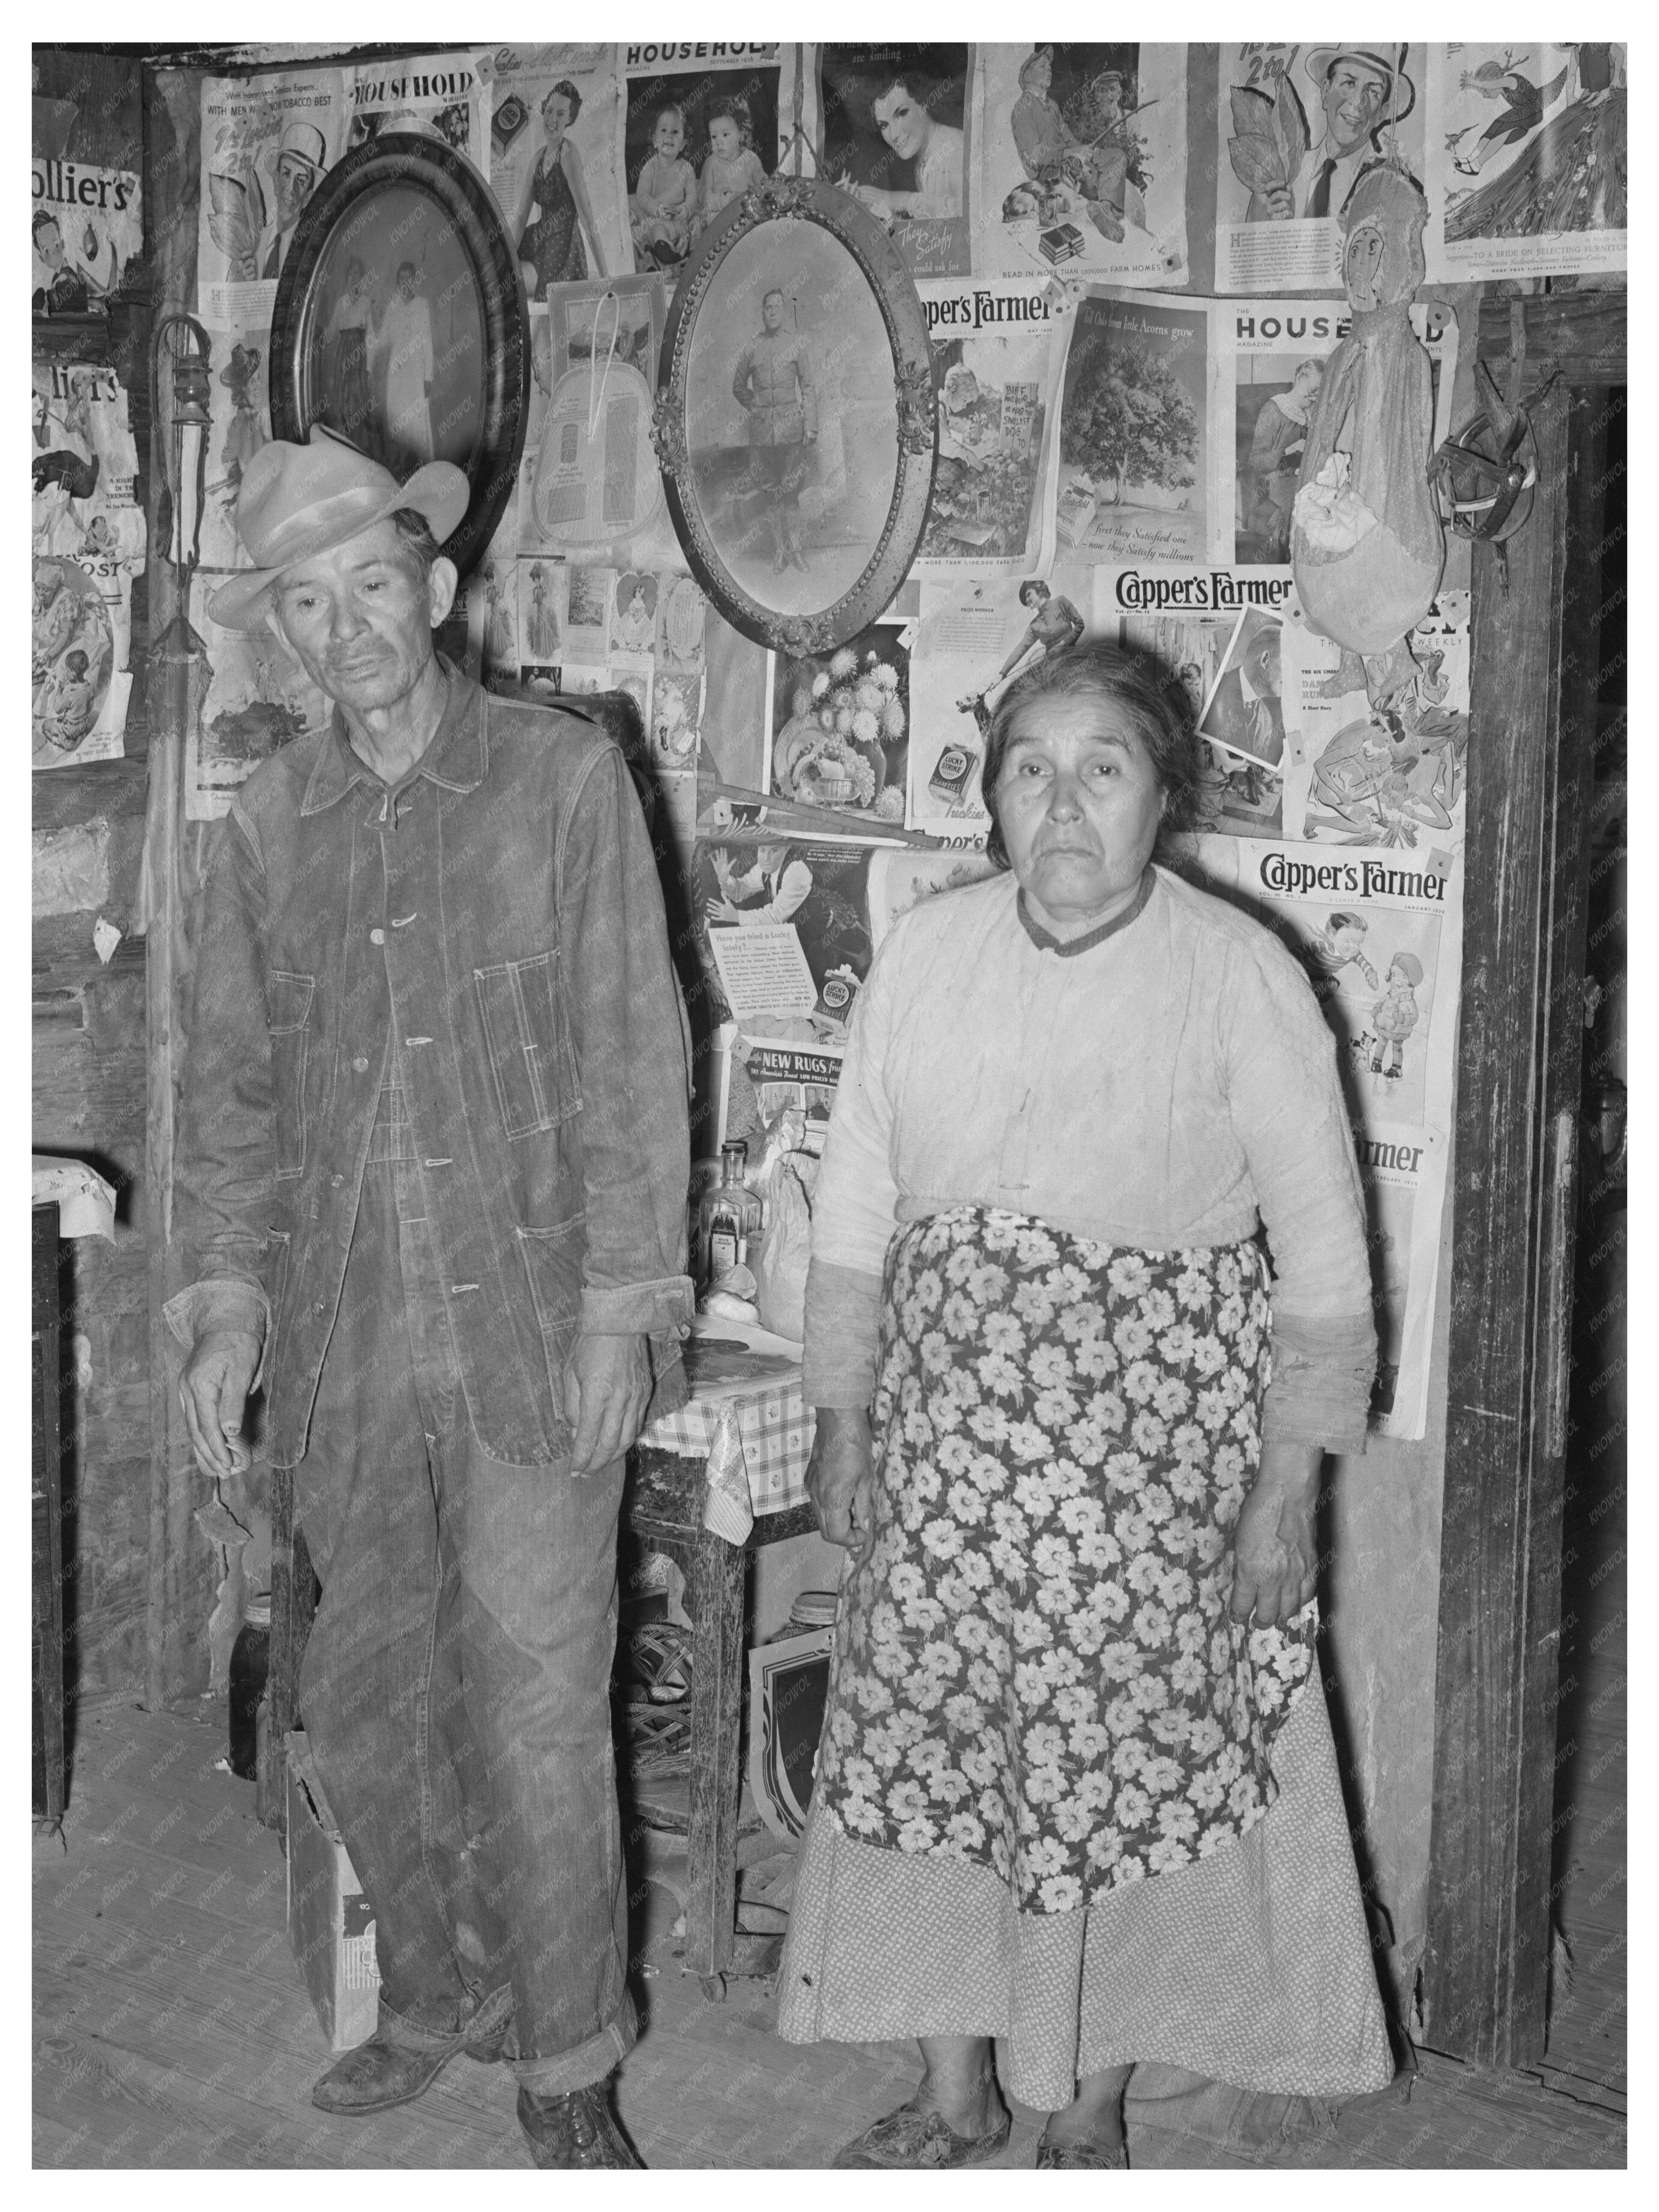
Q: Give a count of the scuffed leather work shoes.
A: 2